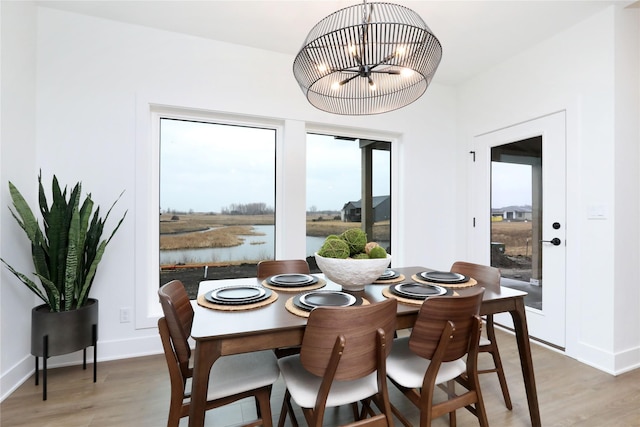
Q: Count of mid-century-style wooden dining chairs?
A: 5